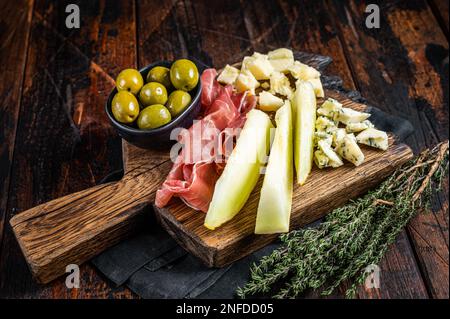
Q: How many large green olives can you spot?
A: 7